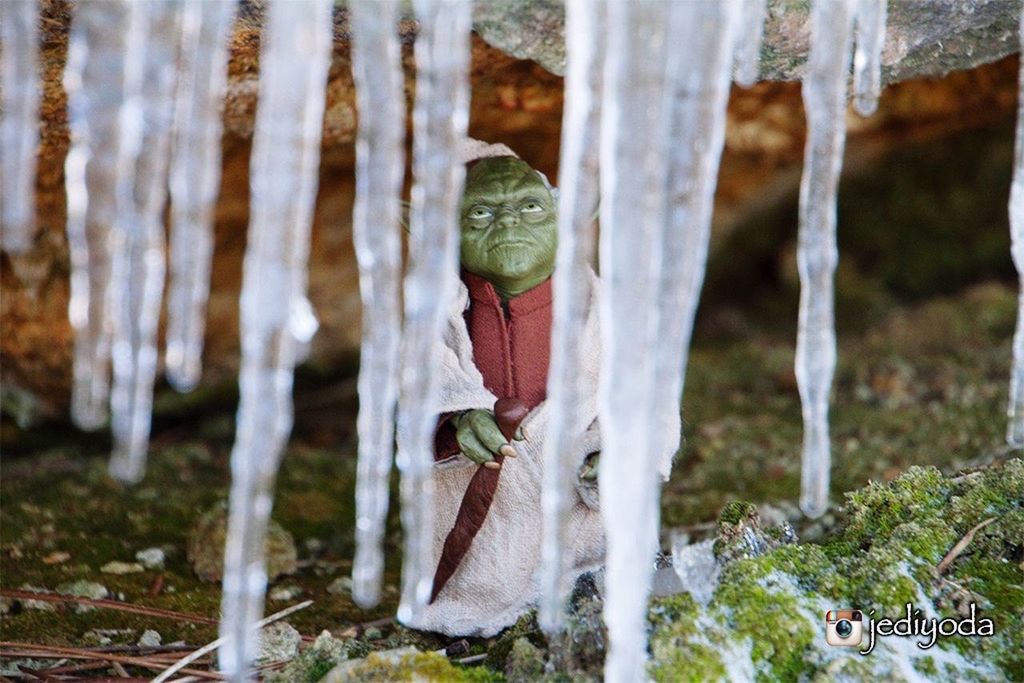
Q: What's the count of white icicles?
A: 13